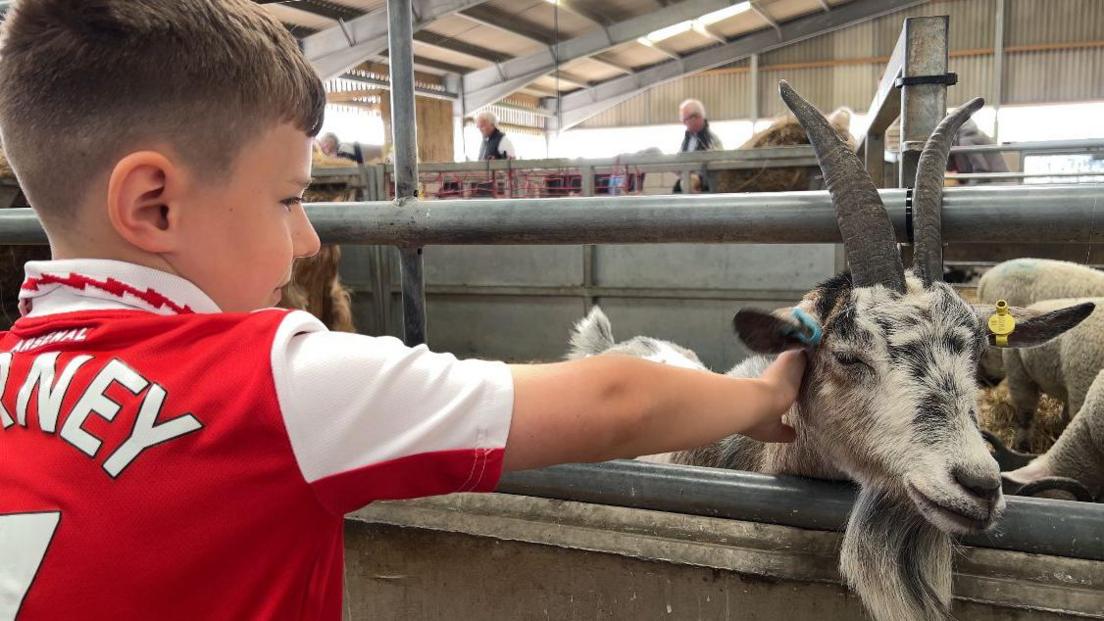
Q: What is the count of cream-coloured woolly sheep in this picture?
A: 3